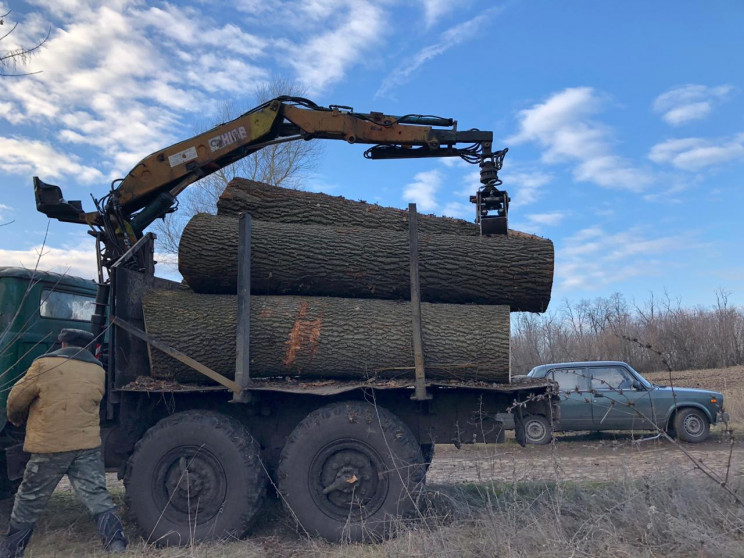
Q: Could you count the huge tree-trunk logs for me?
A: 3